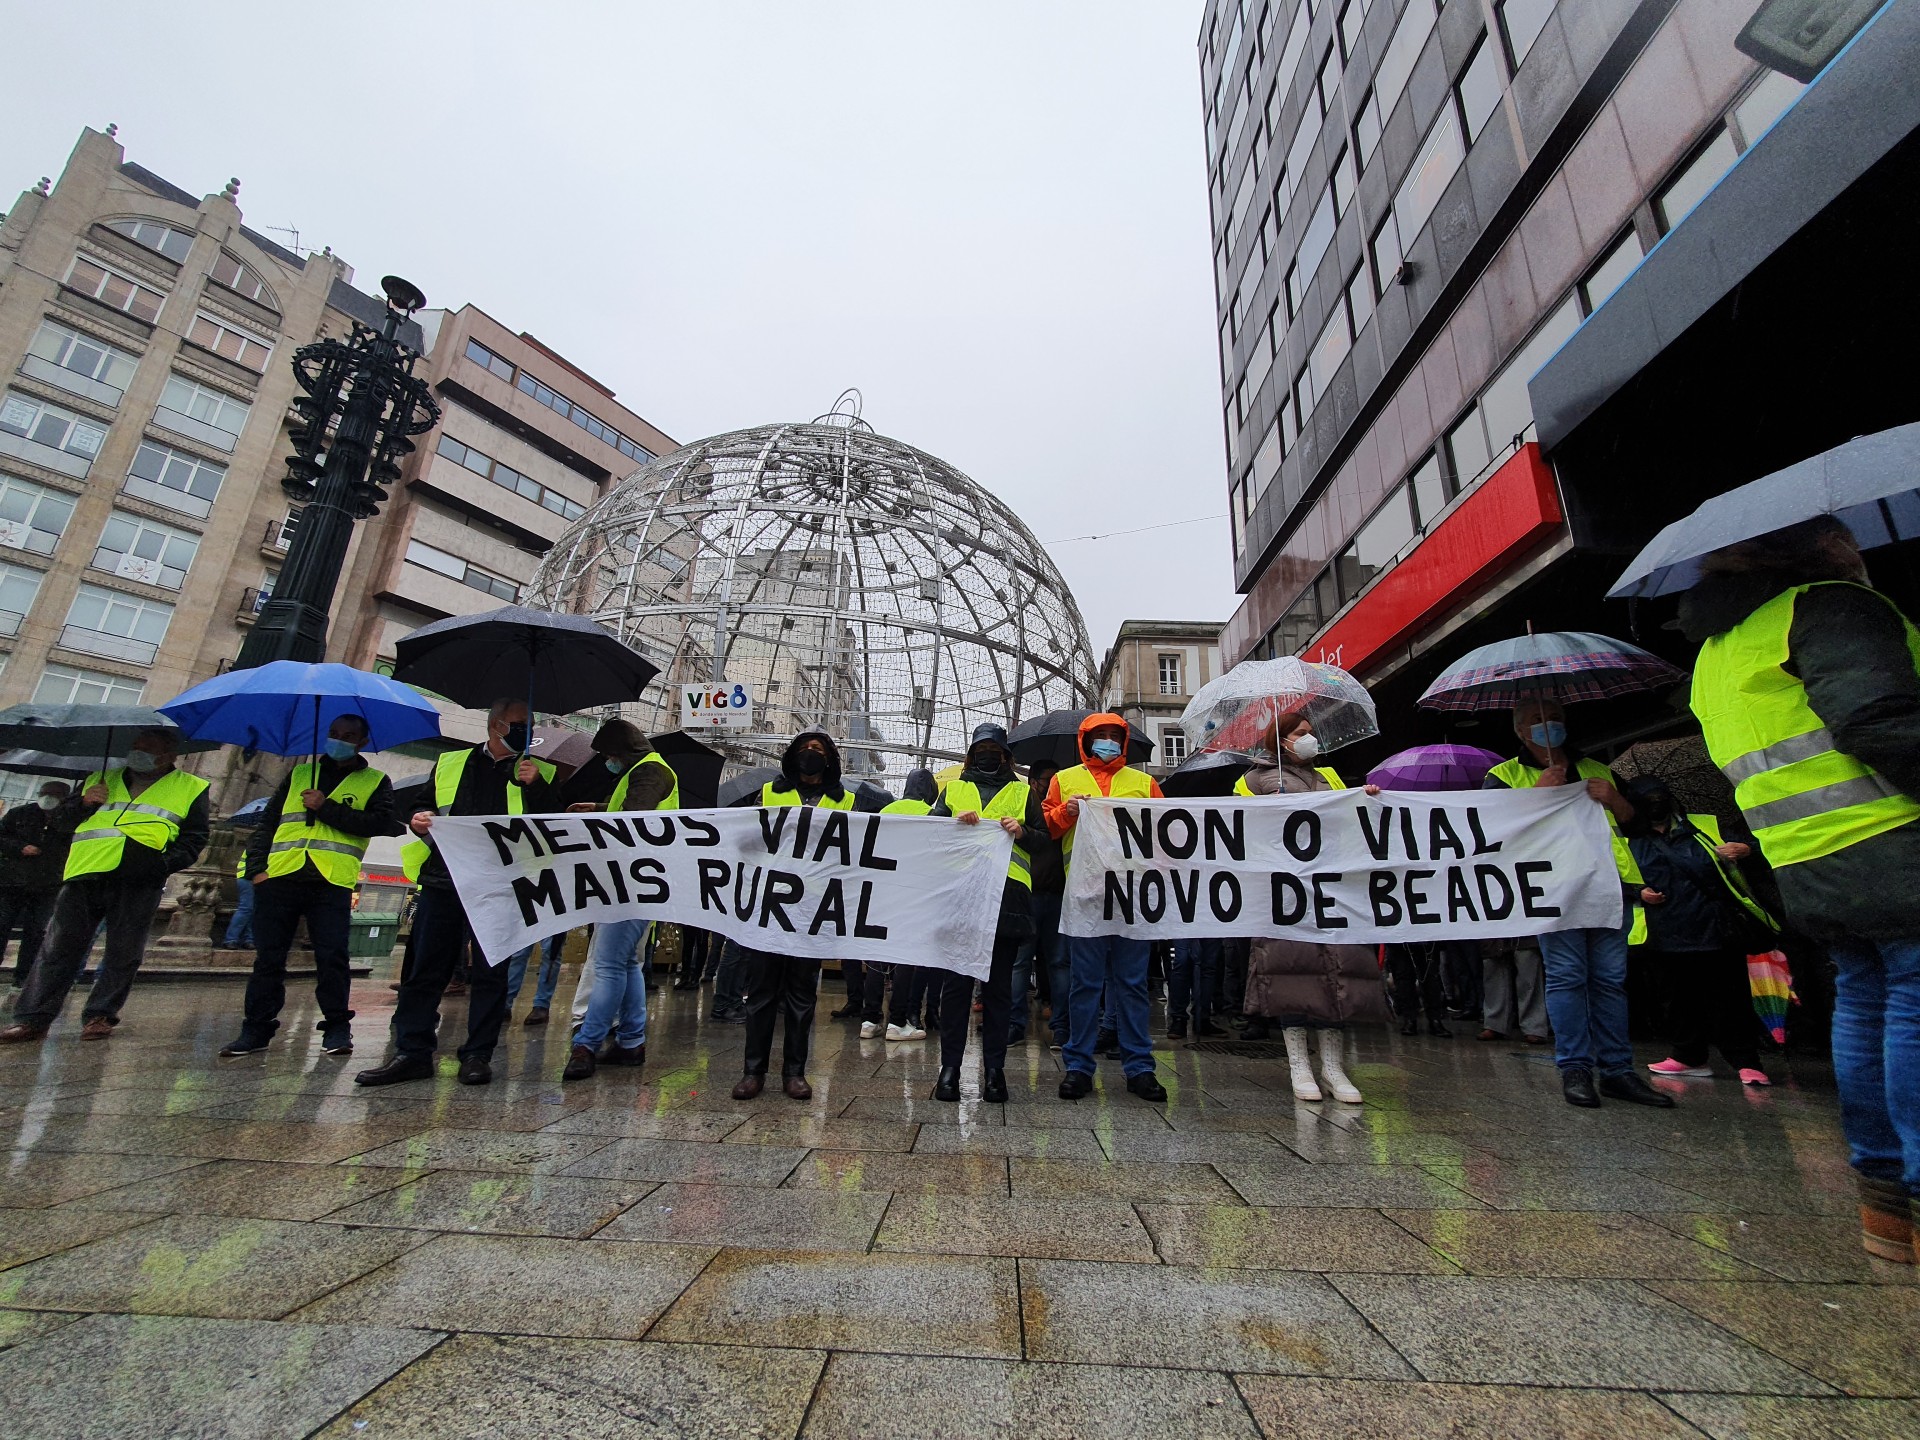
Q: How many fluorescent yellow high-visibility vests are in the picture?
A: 13